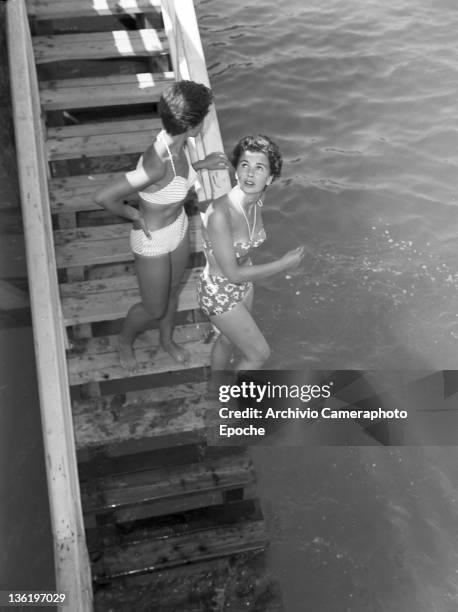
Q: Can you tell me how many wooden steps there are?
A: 11